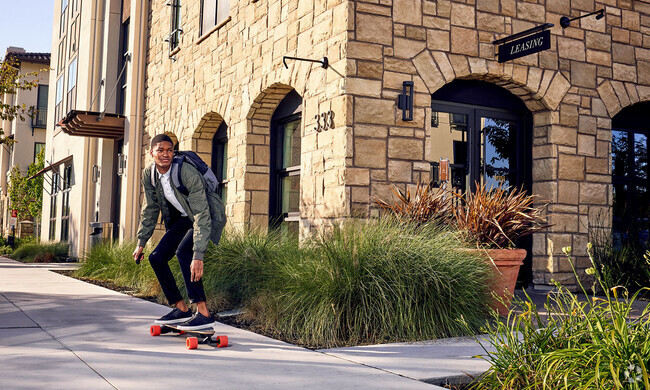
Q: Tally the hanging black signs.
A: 1